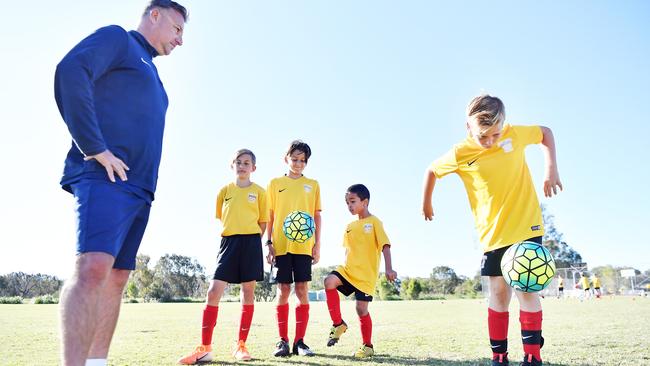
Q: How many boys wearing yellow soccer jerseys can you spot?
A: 4